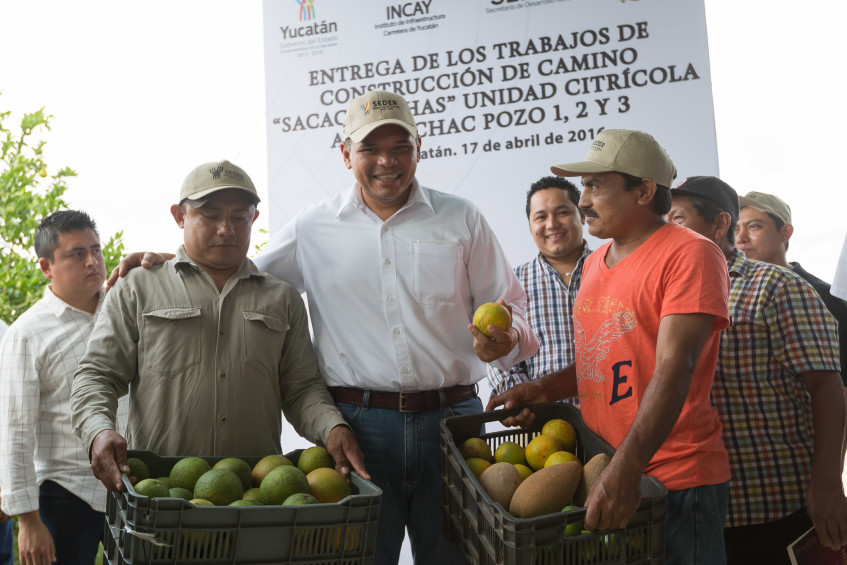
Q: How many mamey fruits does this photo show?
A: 3